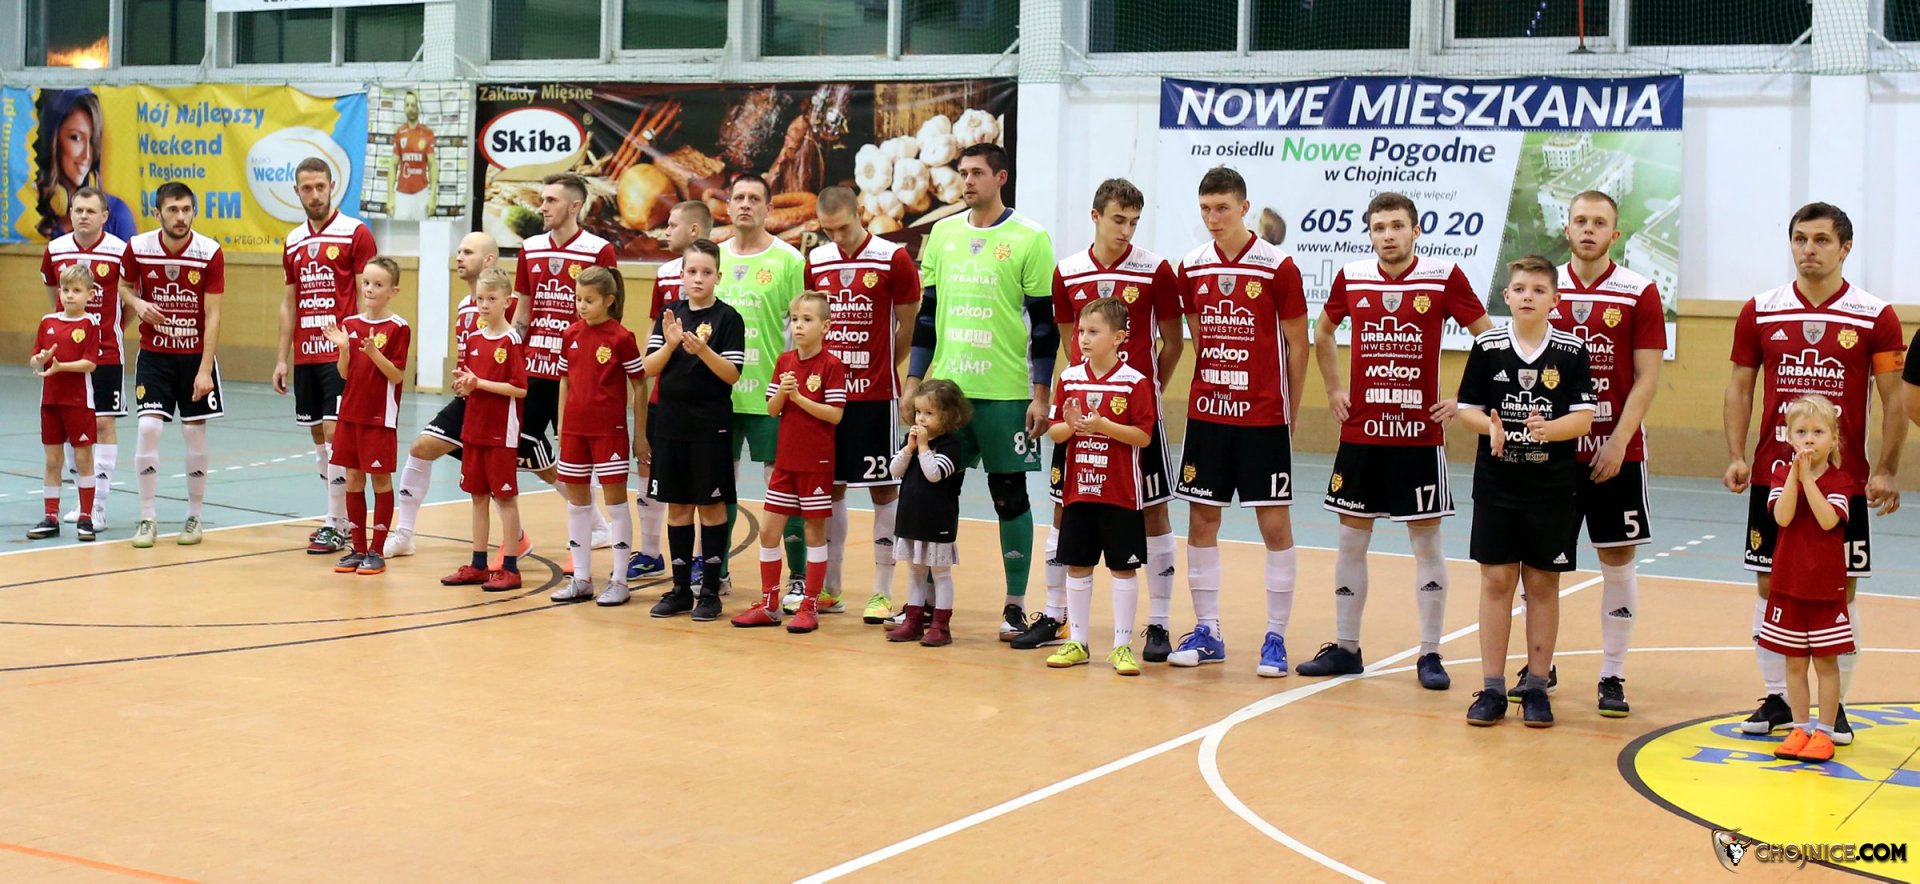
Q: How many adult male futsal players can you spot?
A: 14